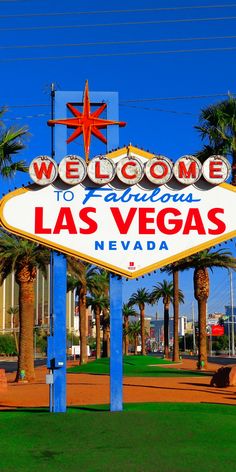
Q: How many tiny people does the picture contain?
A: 0